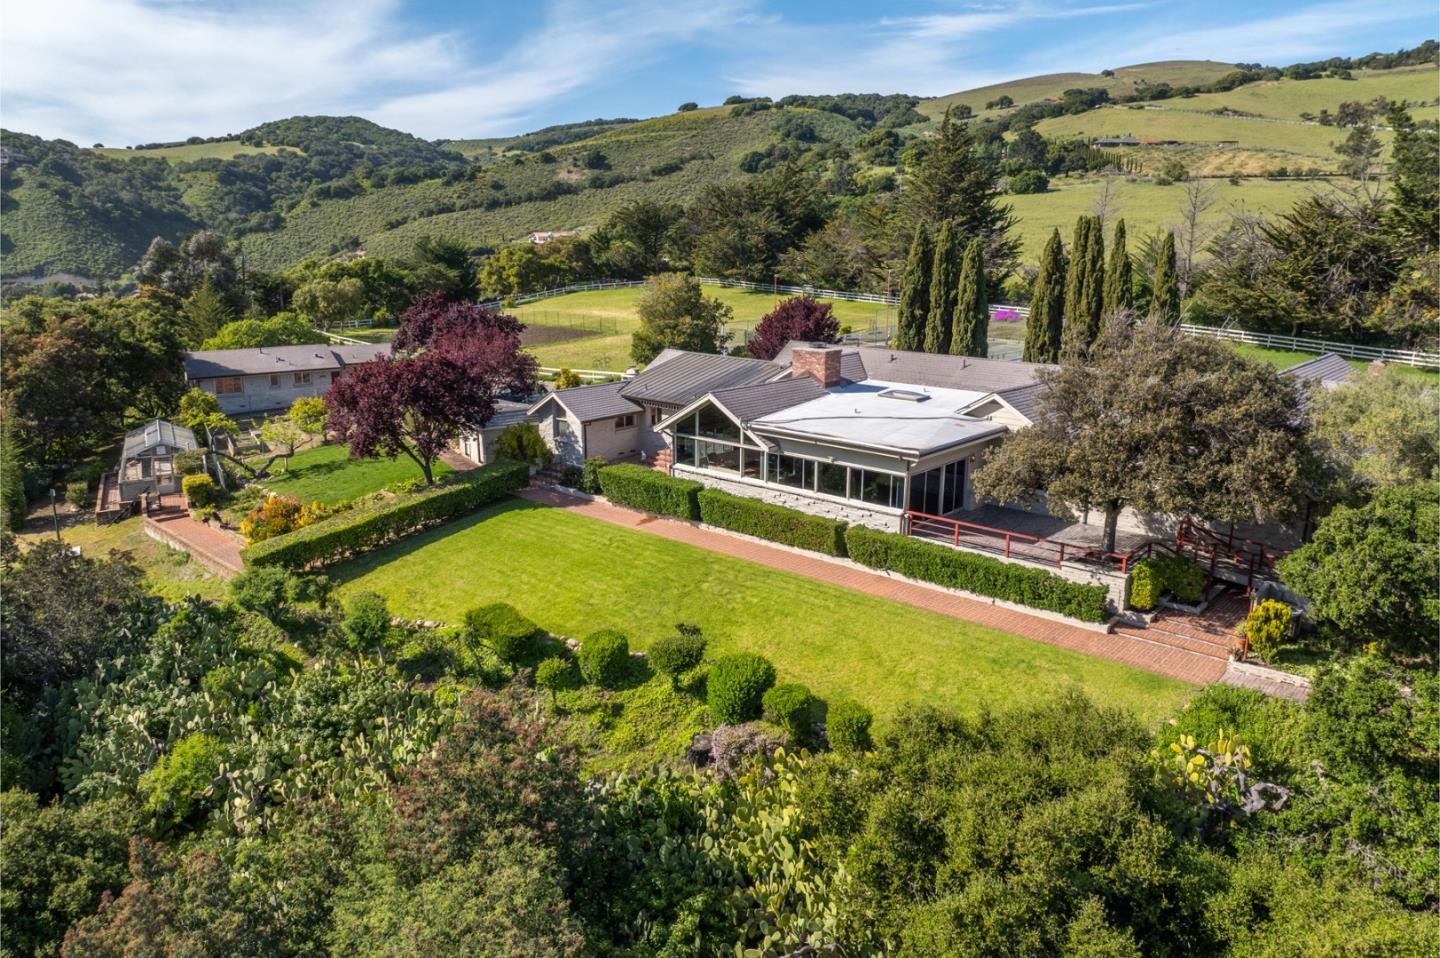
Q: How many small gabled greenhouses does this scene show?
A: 1